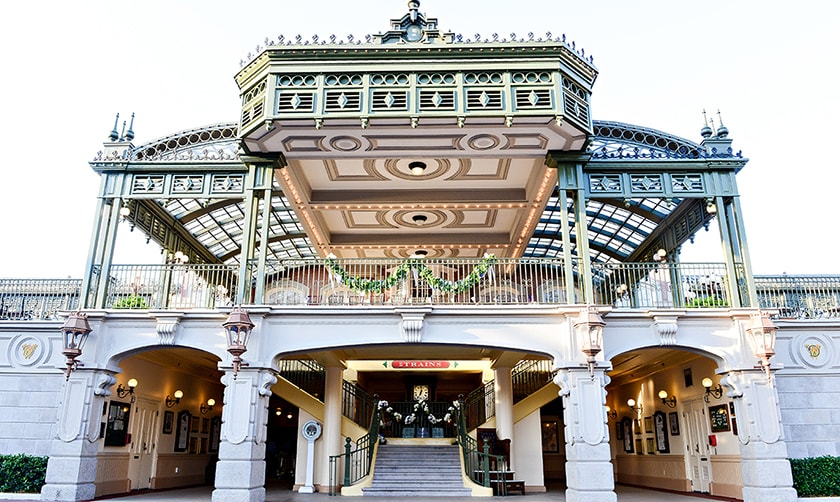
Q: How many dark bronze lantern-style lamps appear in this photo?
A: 4